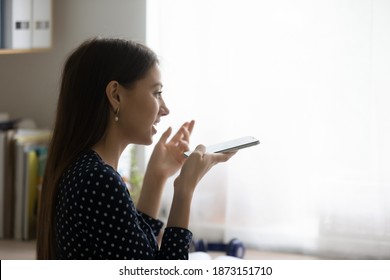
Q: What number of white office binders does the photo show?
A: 2